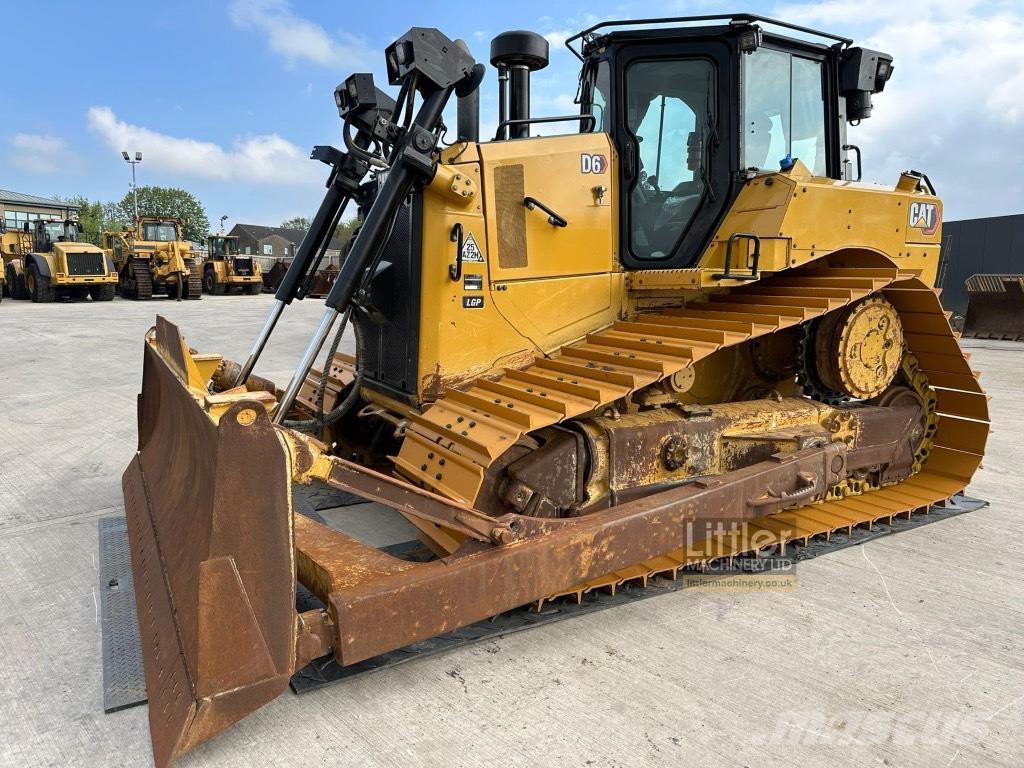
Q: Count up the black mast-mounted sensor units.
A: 2